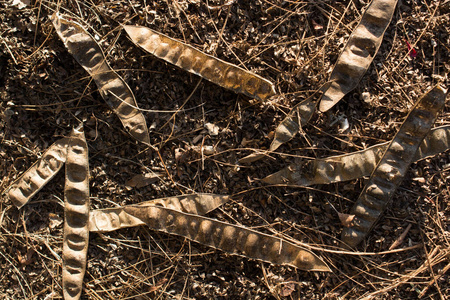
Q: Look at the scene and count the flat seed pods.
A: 10